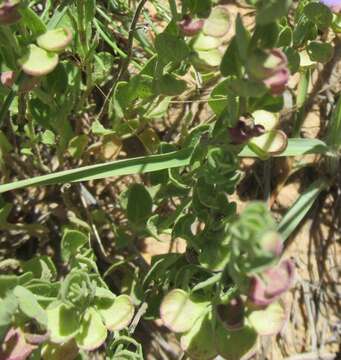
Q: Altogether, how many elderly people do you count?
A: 0